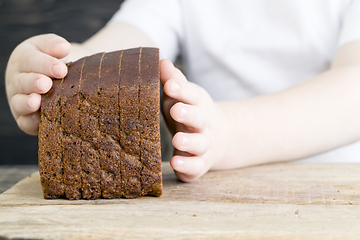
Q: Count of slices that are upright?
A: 6